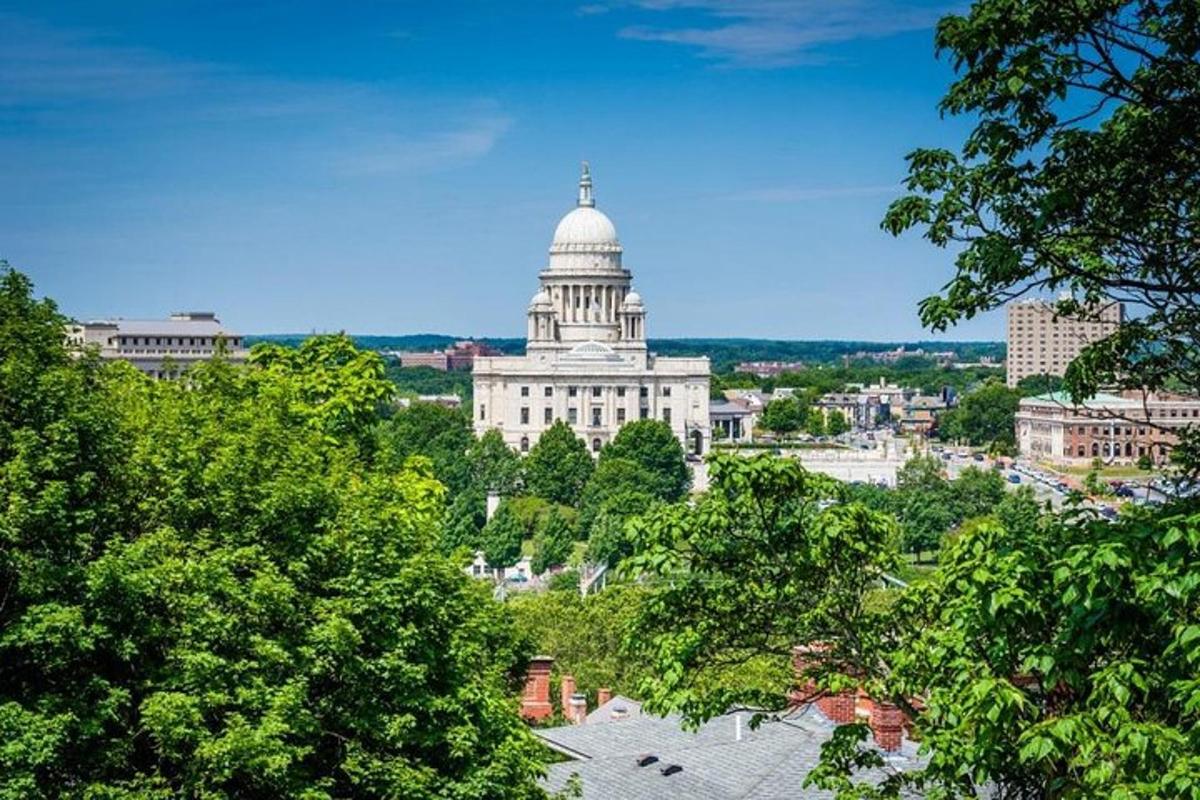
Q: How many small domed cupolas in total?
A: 2